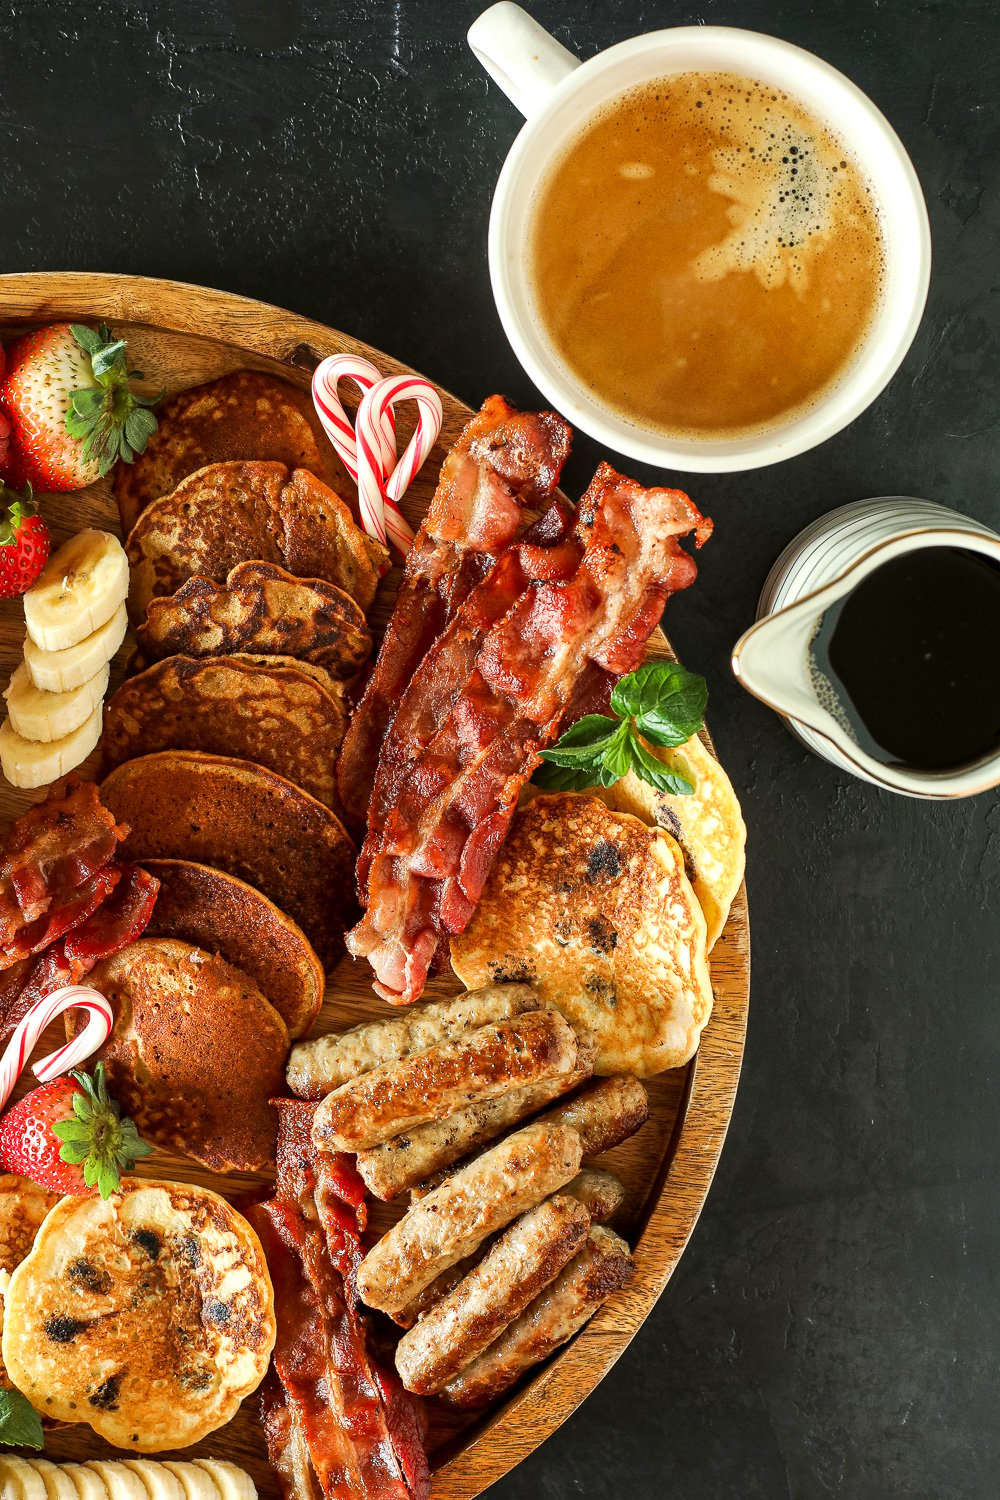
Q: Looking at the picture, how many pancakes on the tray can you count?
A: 11